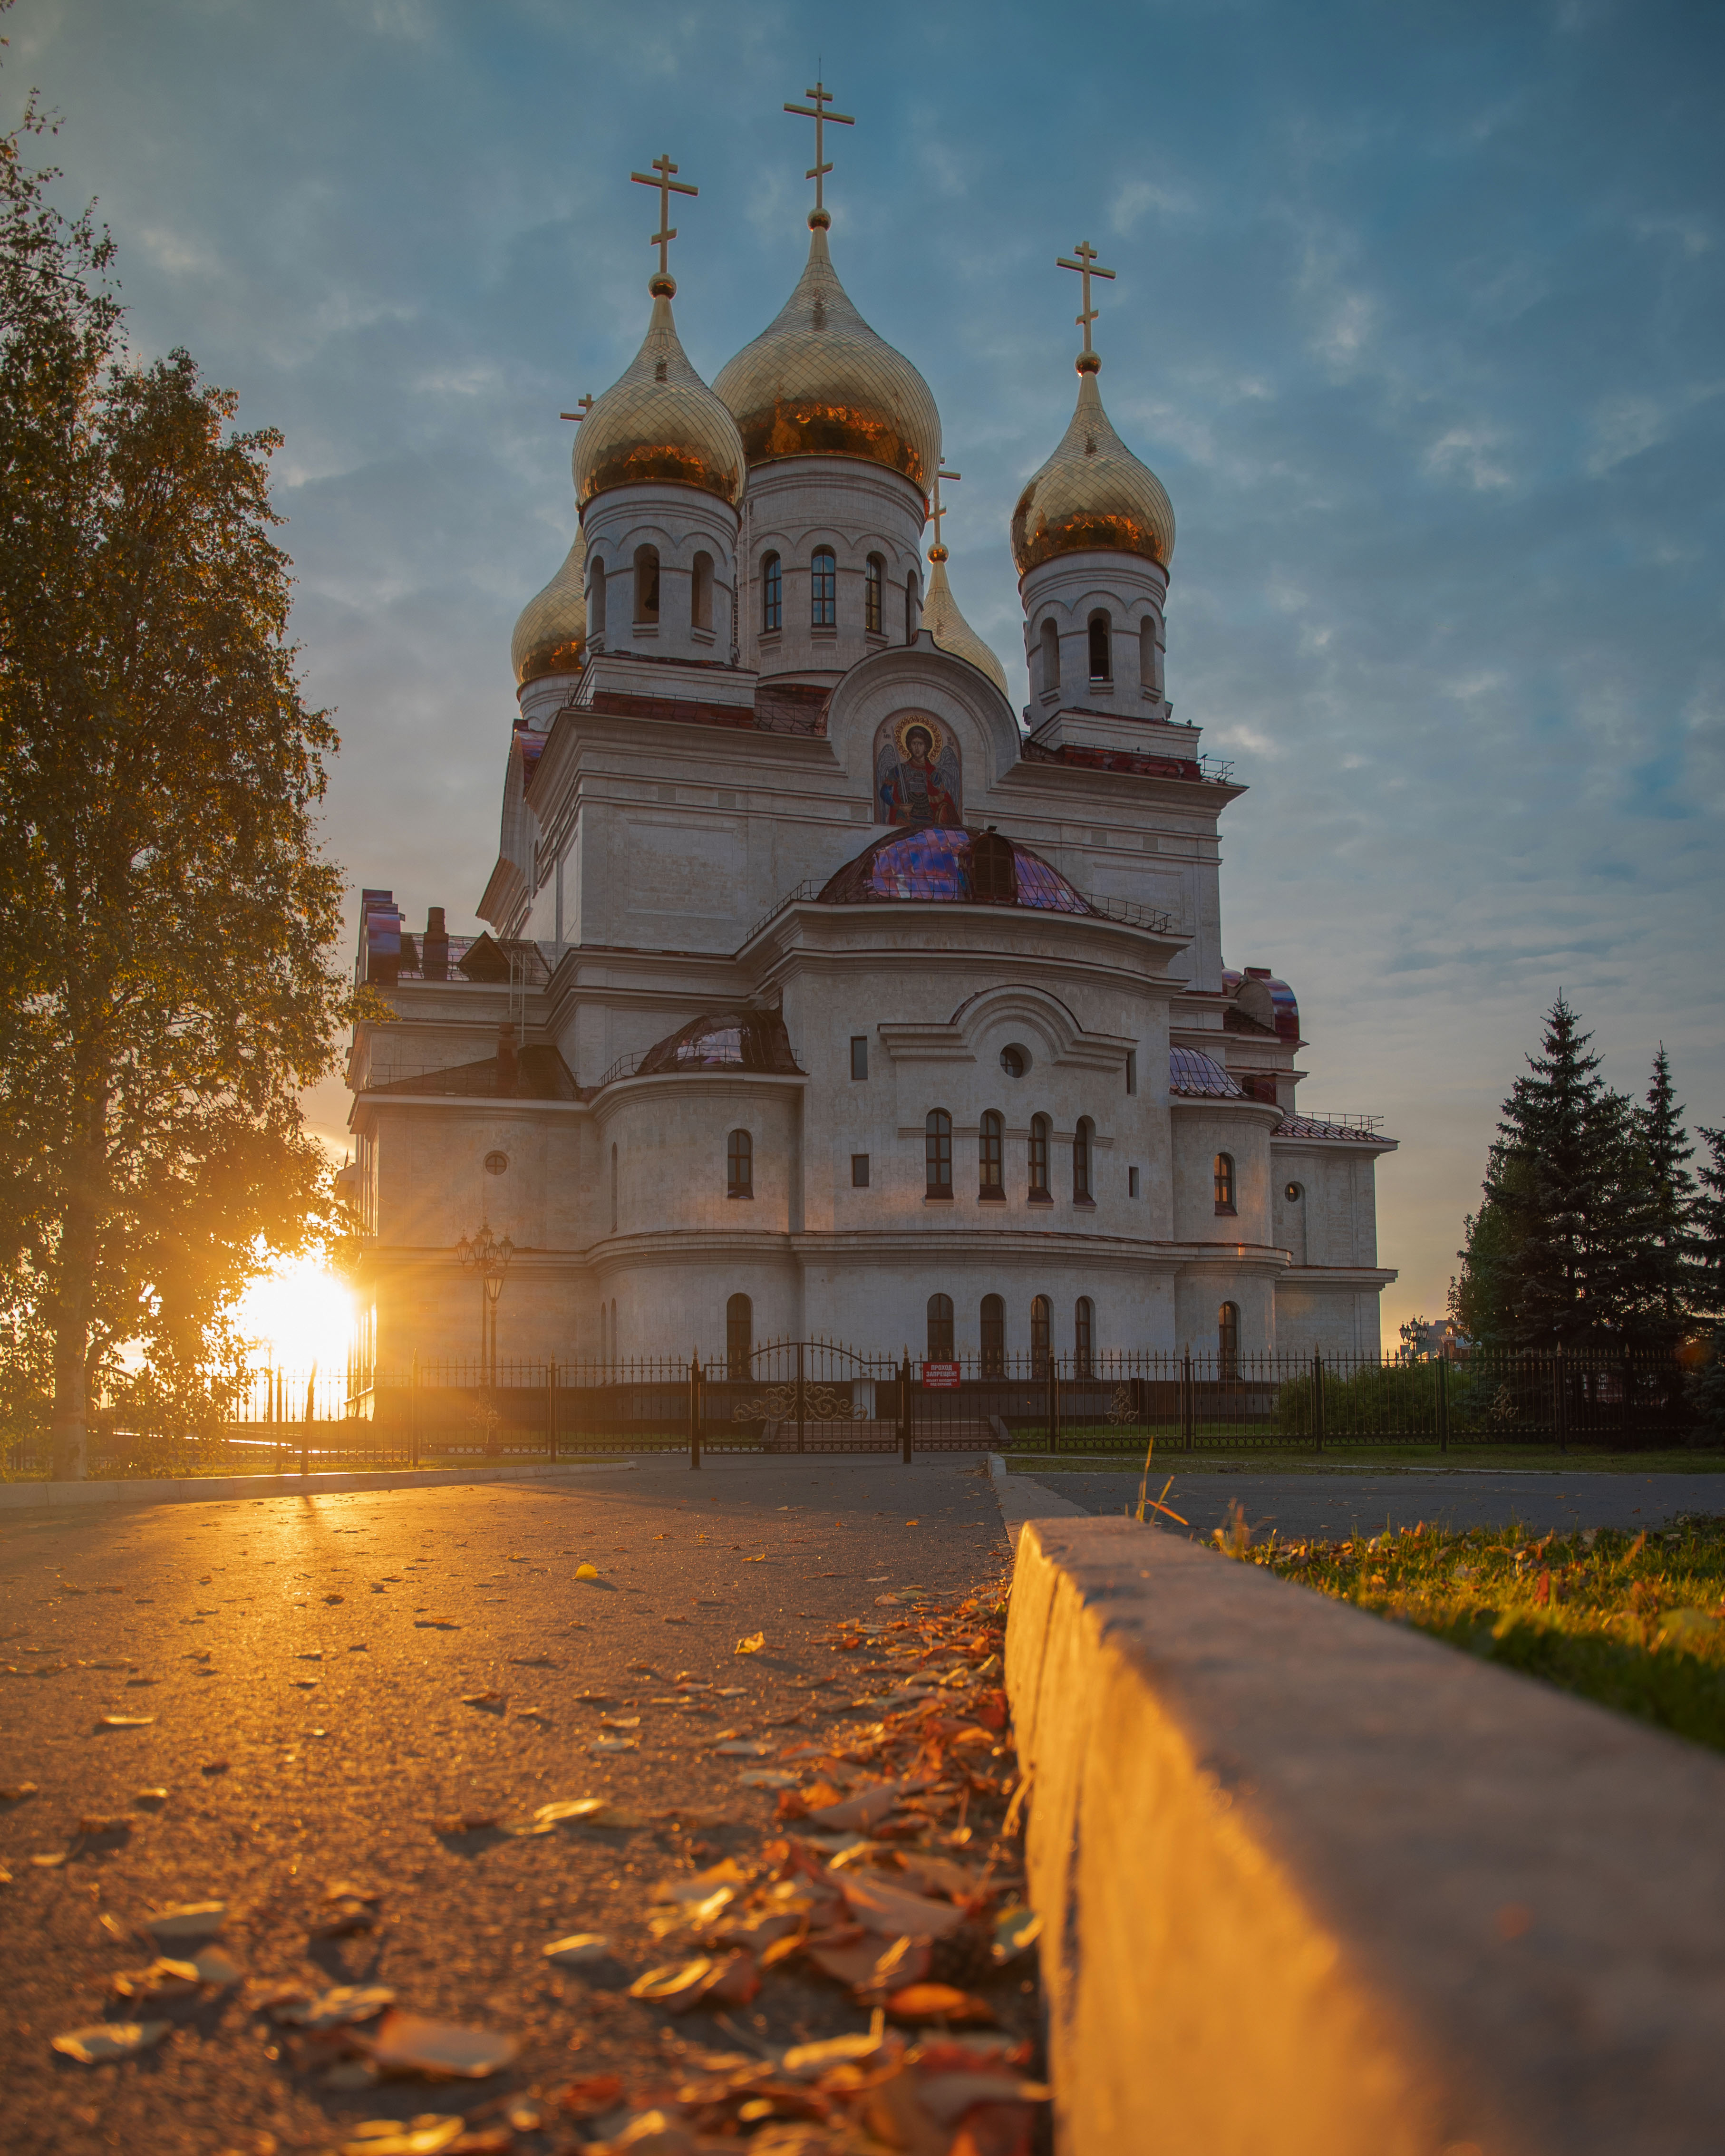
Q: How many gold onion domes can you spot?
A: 5